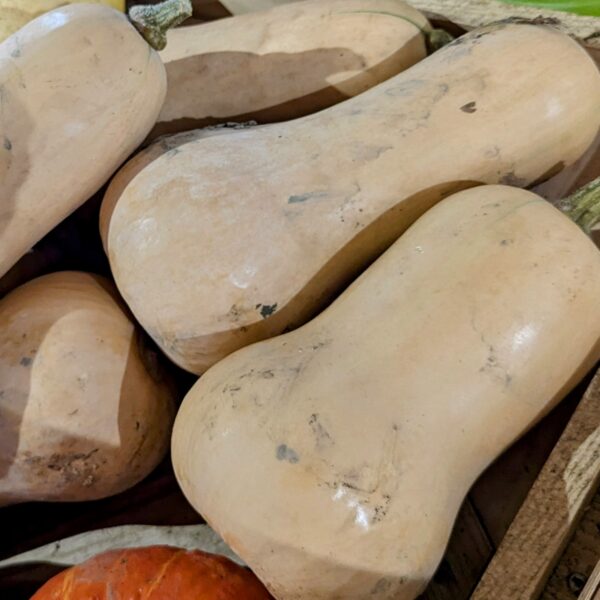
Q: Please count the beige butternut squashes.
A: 5